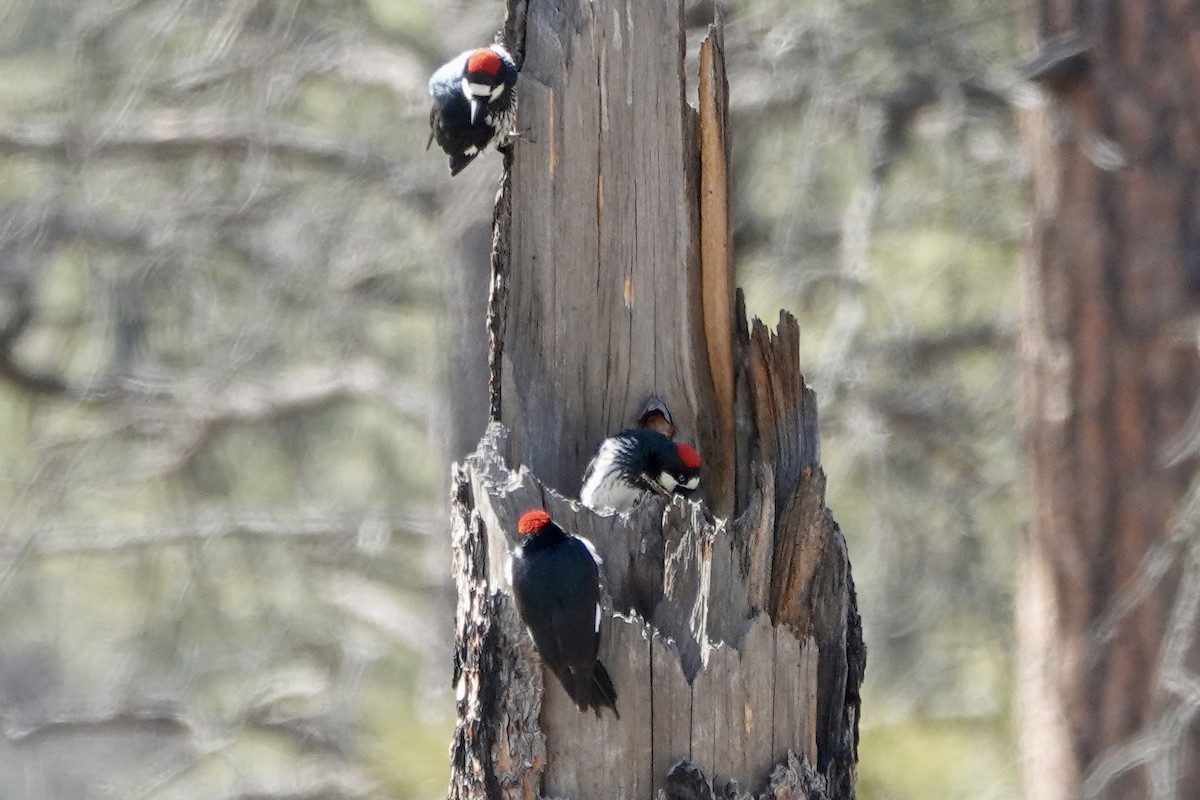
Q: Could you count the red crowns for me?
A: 3